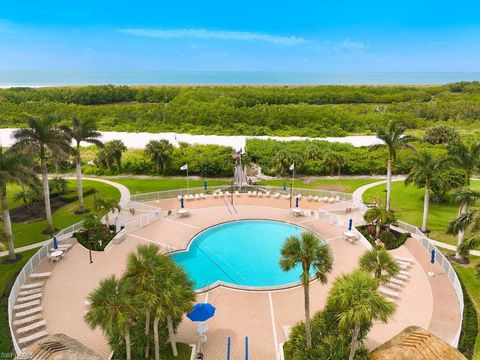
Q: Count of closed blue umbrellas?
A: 7